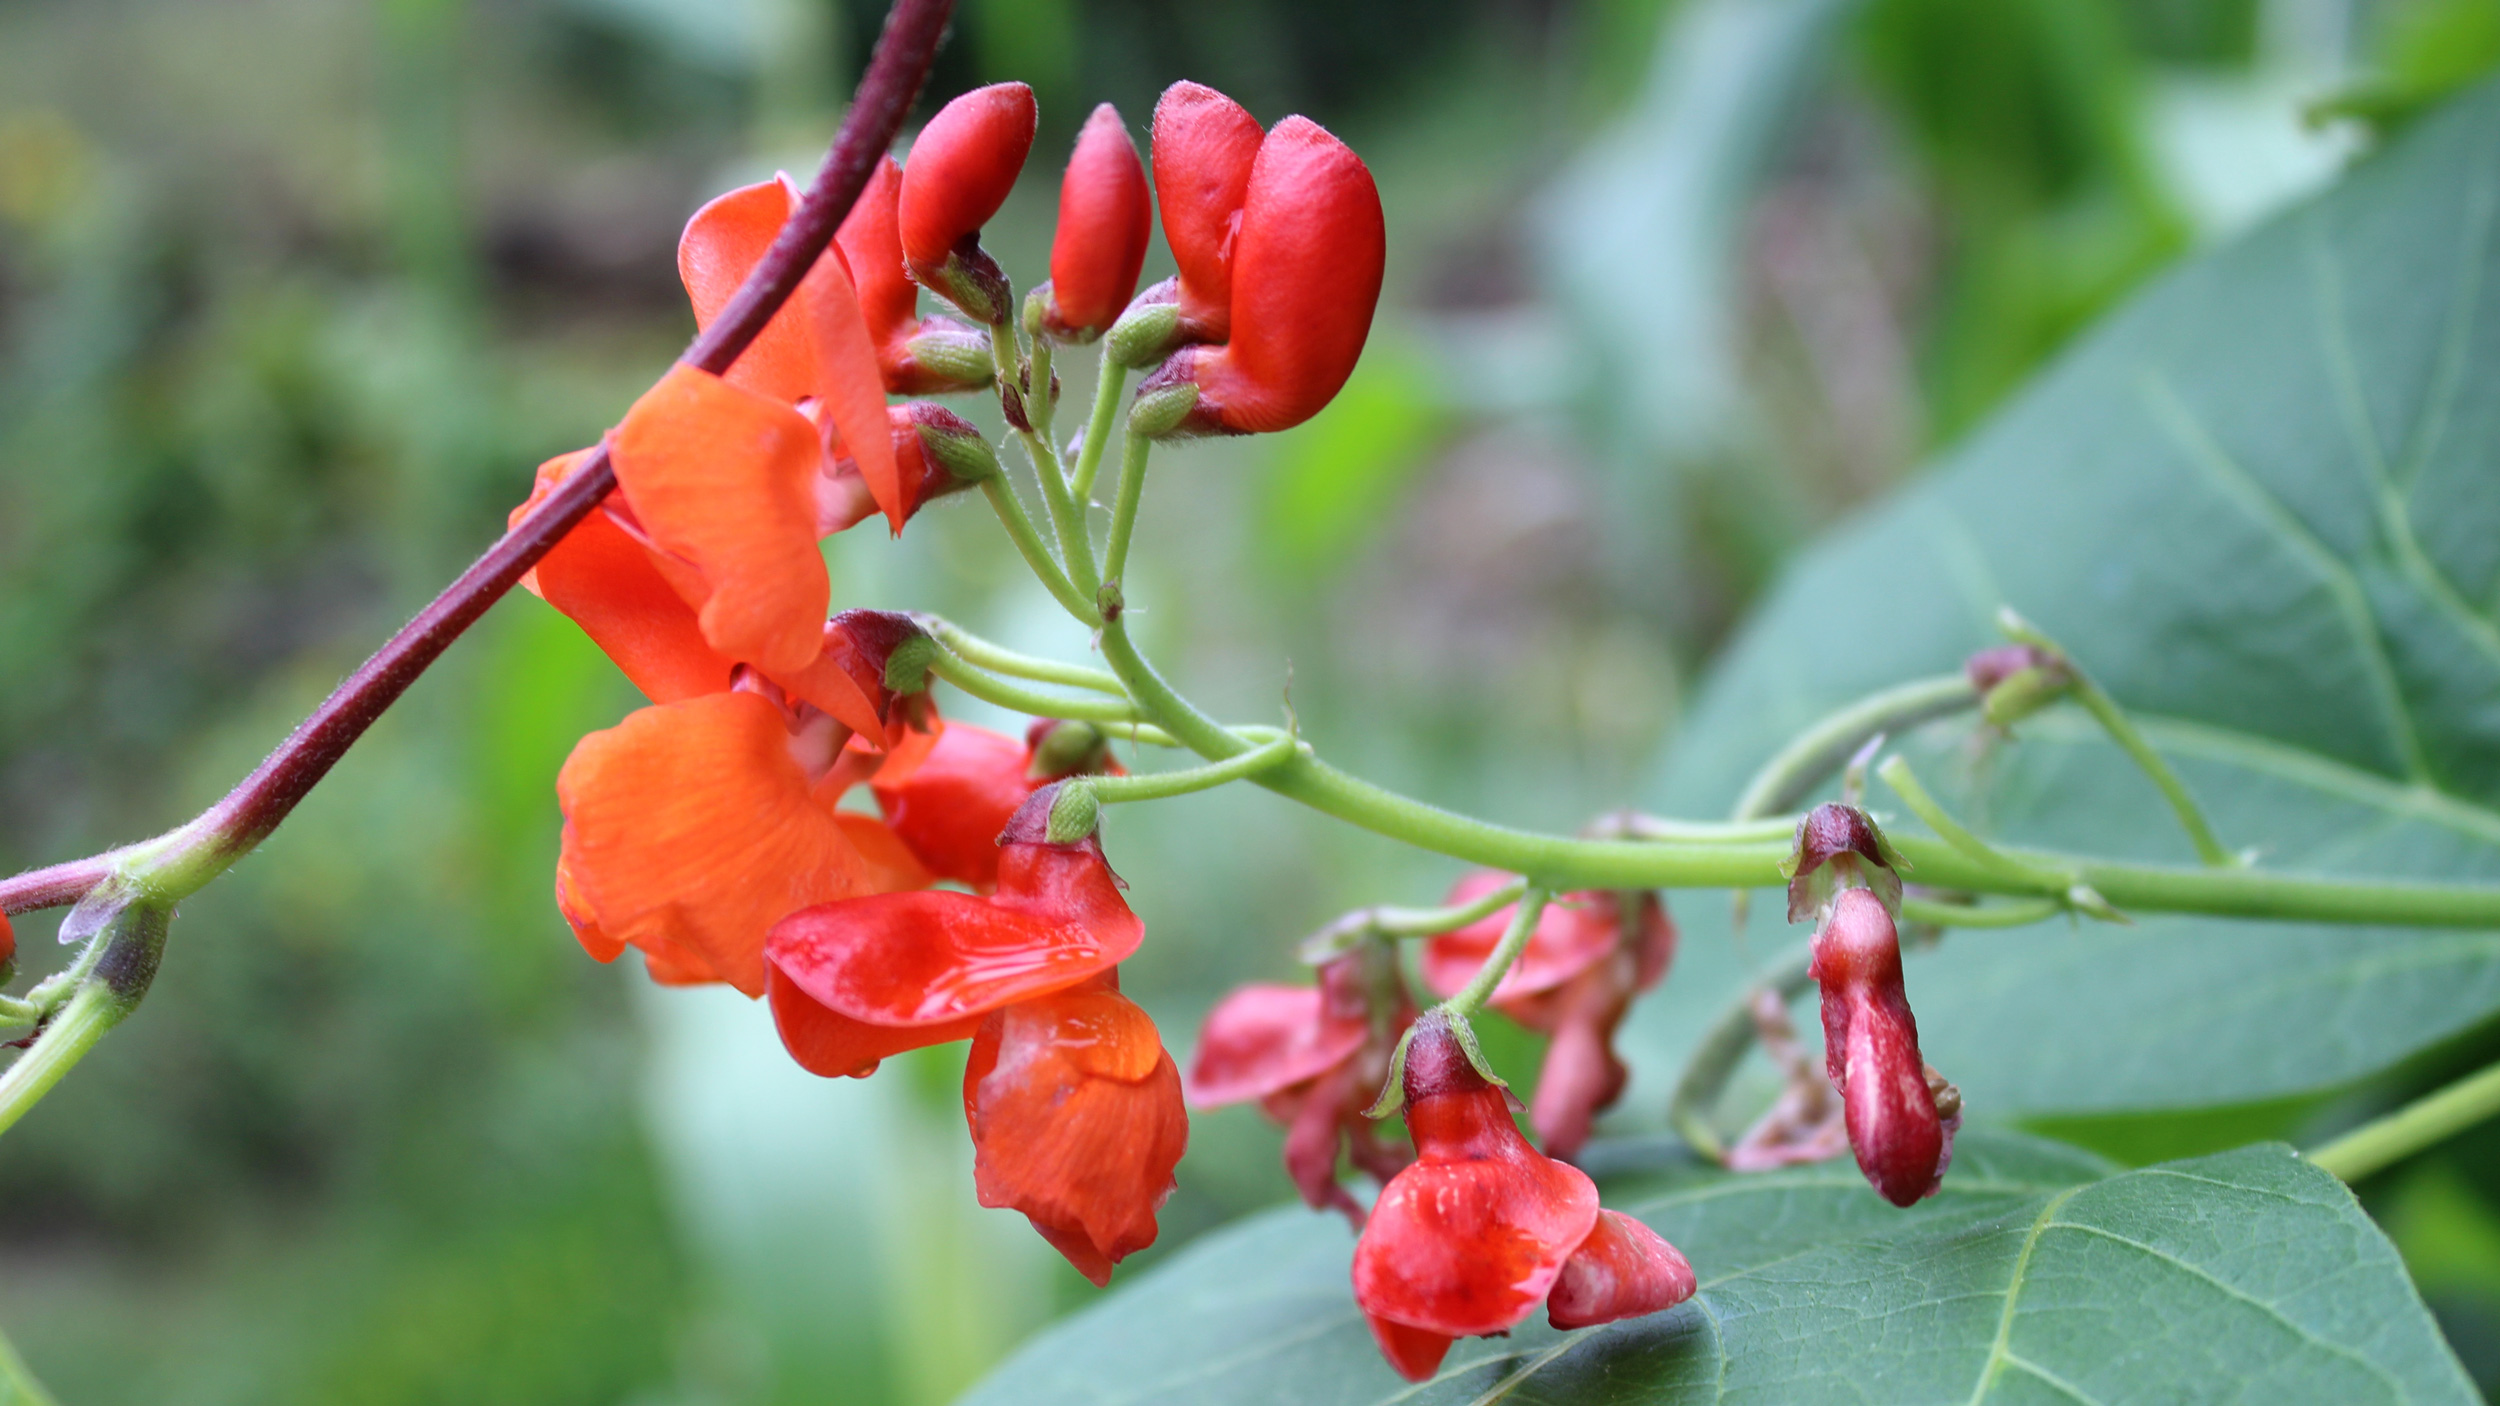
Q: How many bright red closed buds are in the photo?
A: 4